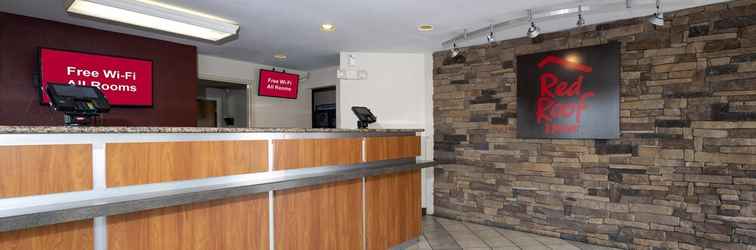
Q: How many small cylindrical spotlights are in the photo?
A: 5